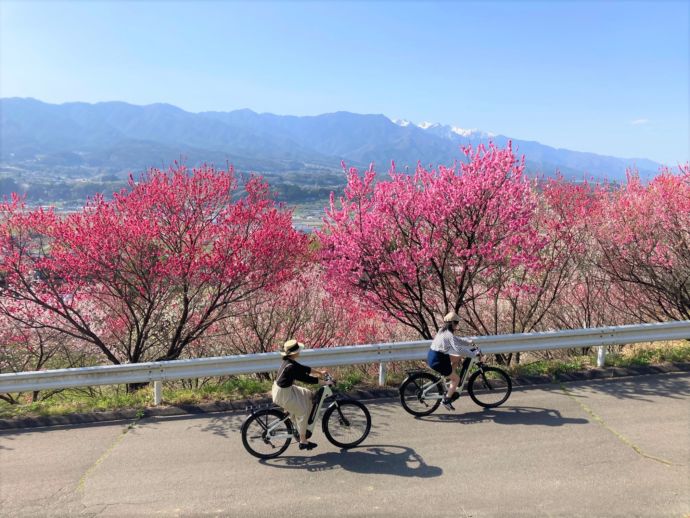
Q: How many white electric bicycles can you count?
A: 2